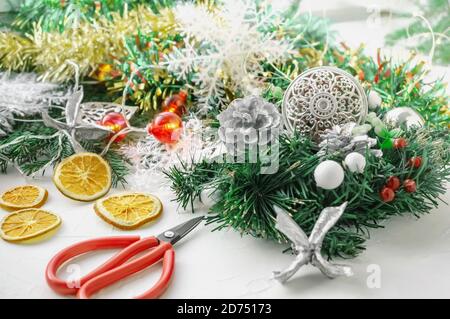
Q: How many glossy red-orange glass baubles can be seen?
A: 3